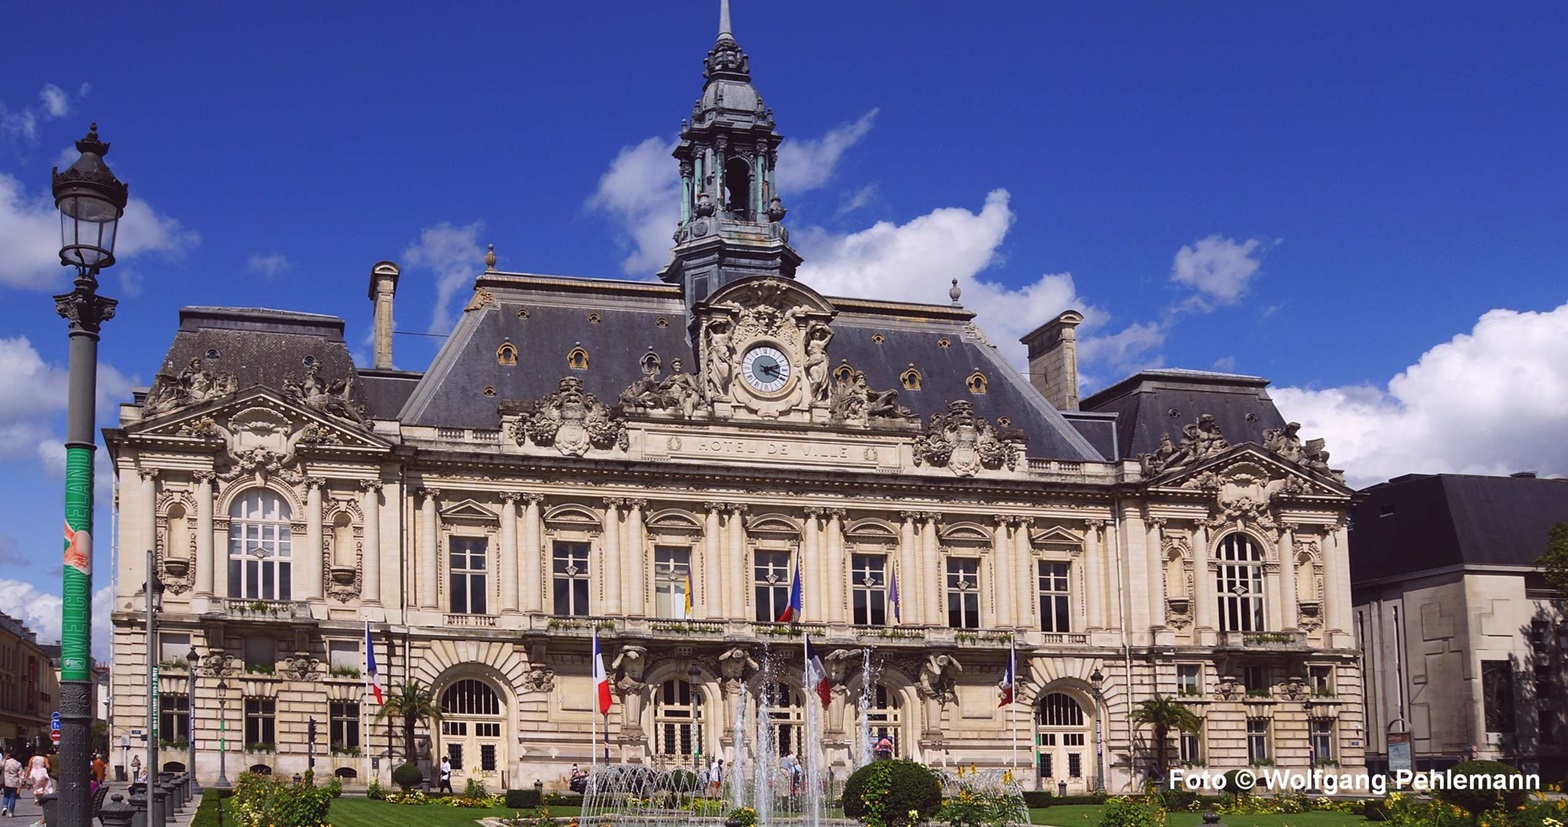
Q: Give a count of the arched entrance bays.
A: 5